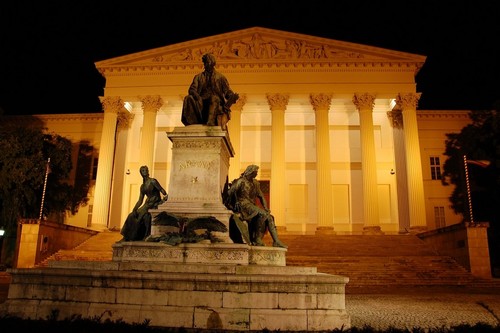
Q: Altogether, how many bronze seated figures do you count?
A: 3